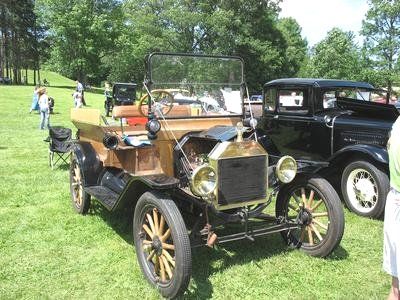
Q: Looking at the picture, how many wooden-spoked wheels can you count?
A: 3